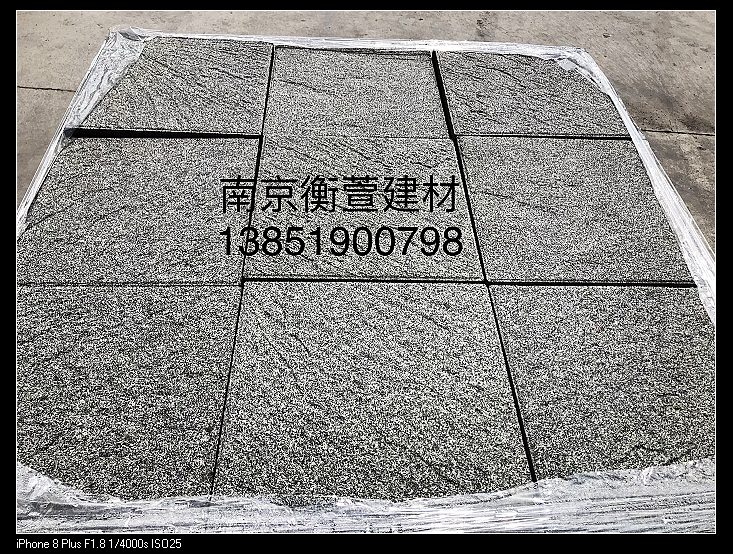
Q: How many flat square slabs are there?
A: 9